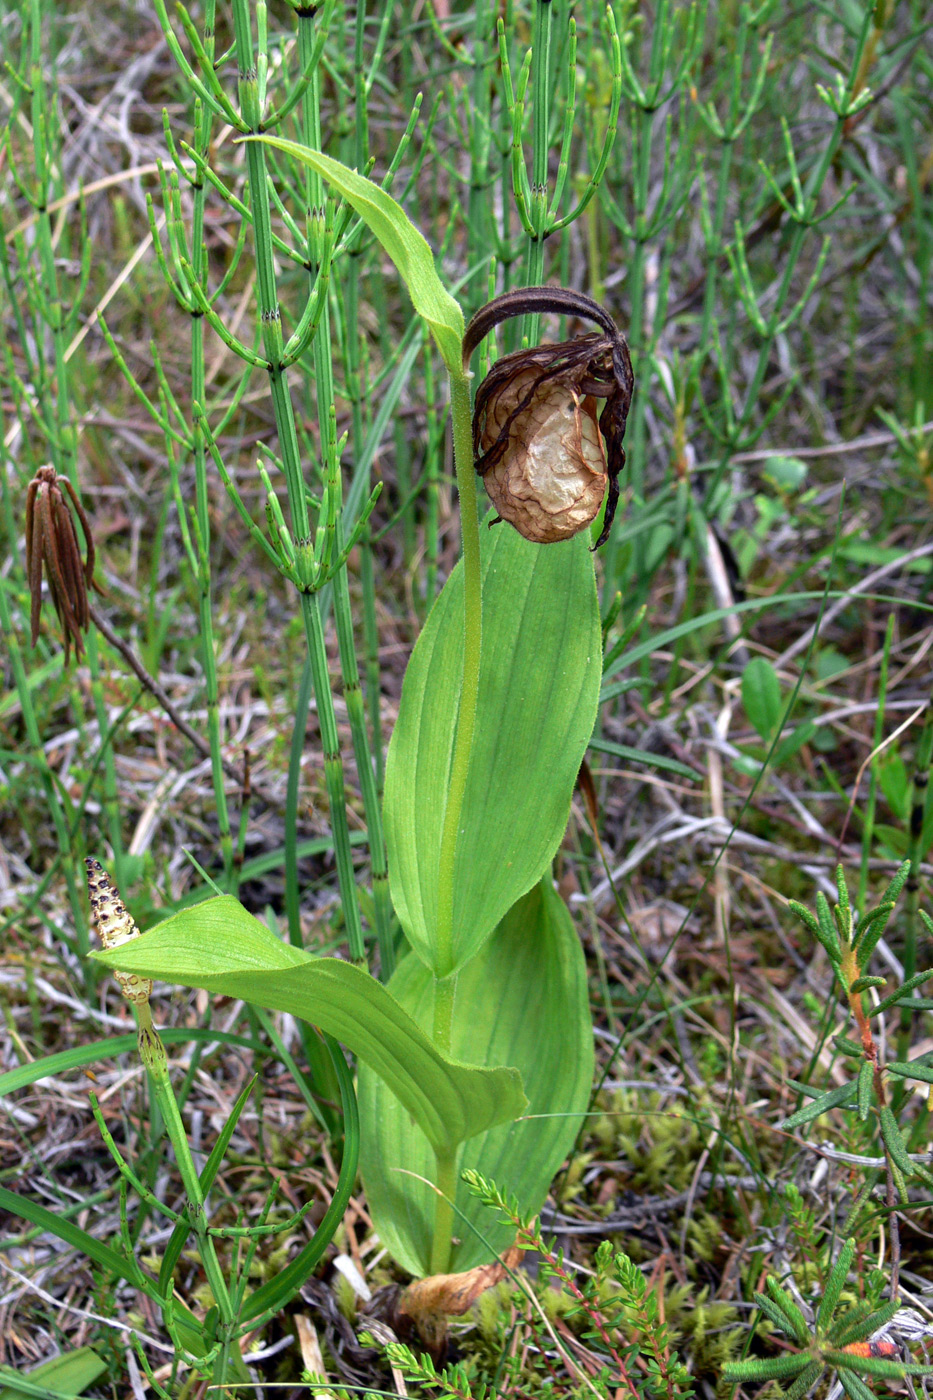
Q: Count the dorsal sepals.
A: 1